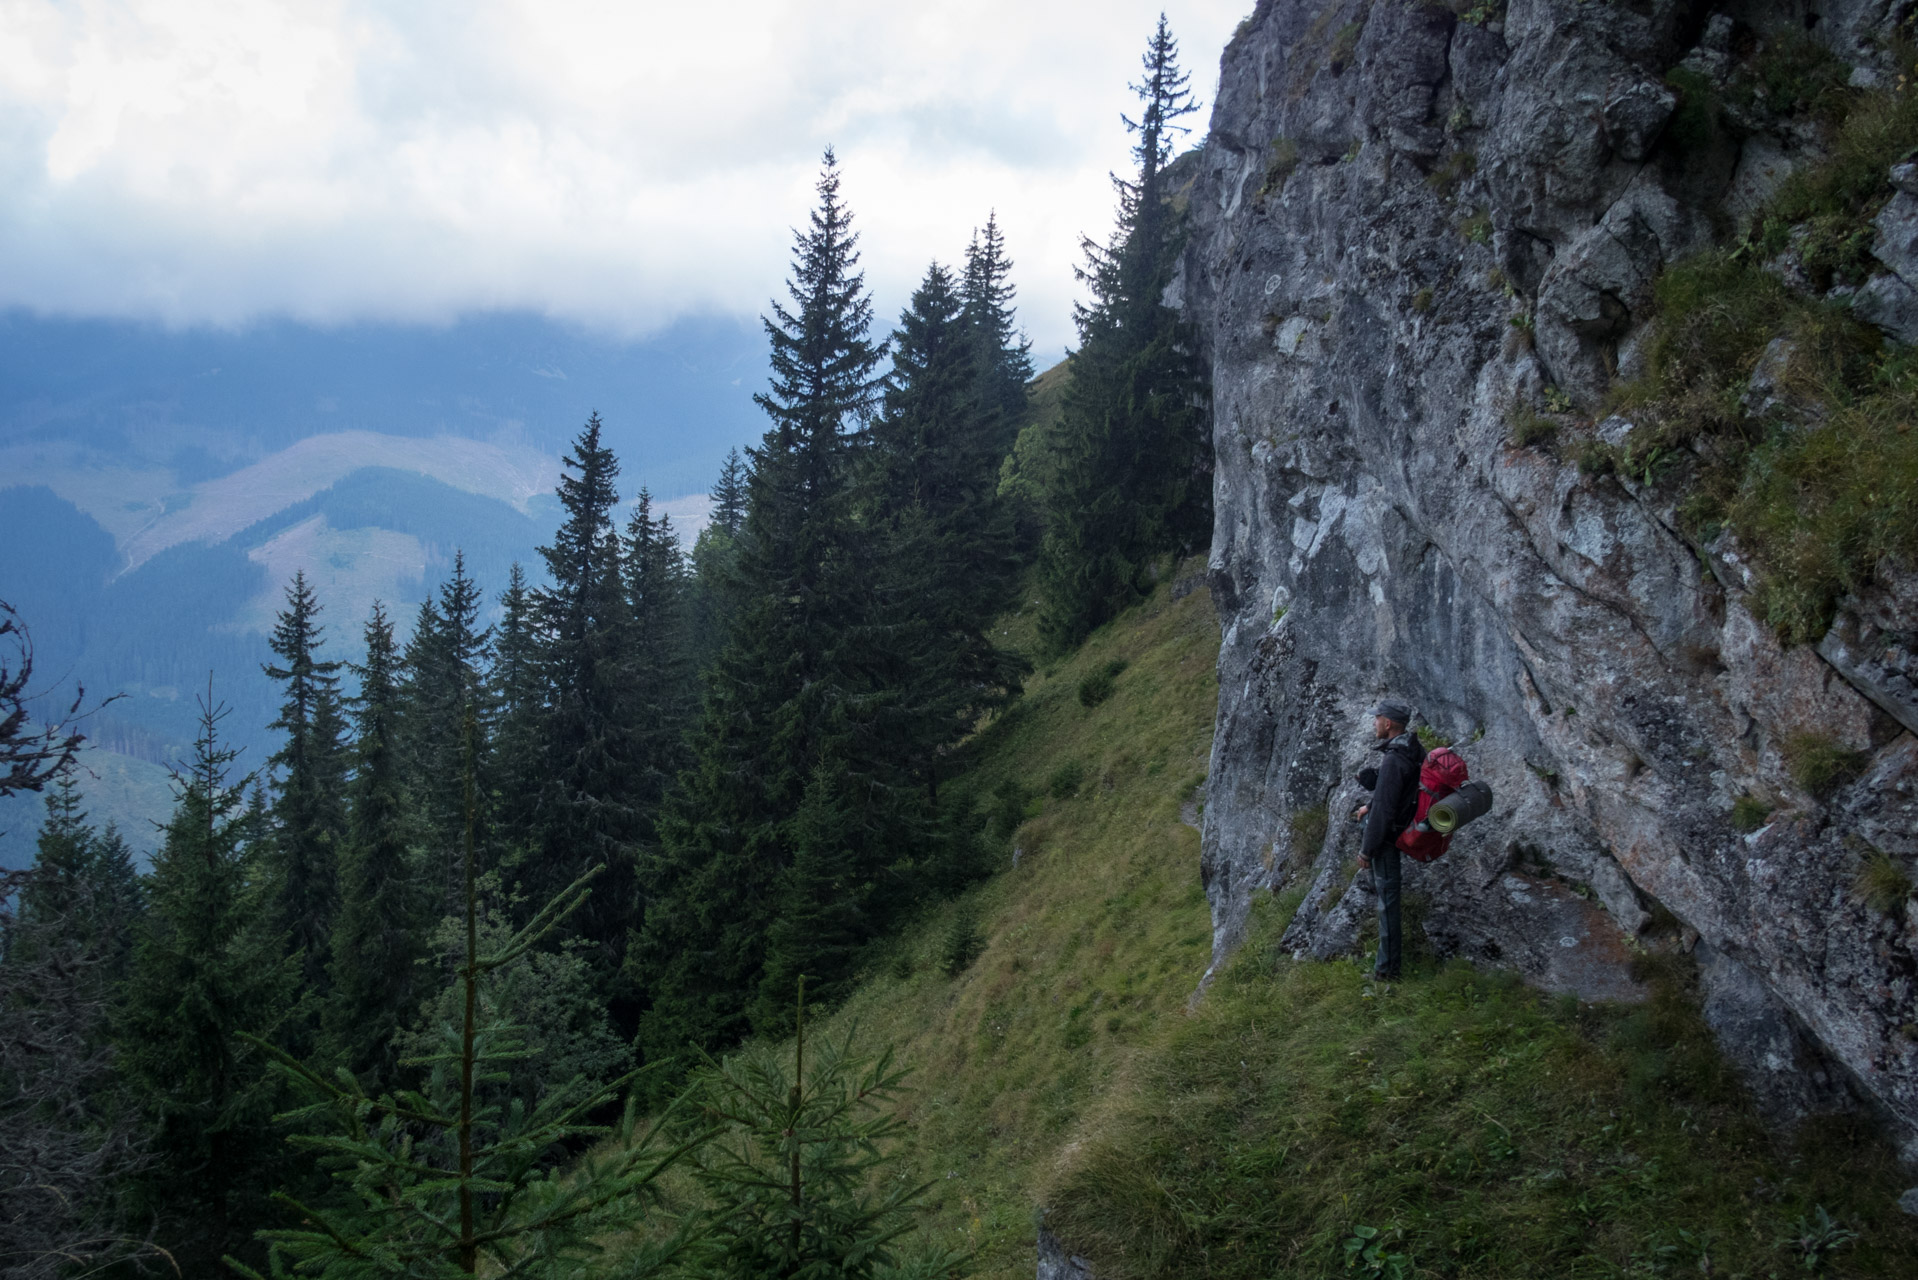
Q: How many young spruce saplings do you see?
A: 2